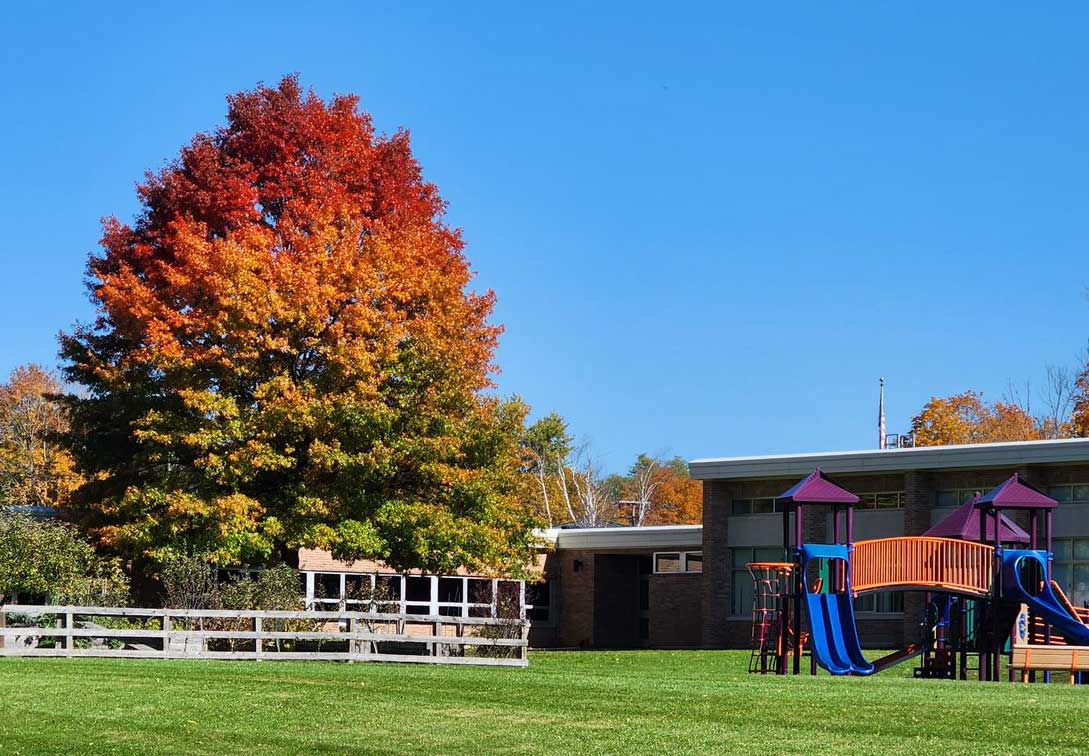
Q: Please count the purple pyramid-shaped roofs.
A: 3